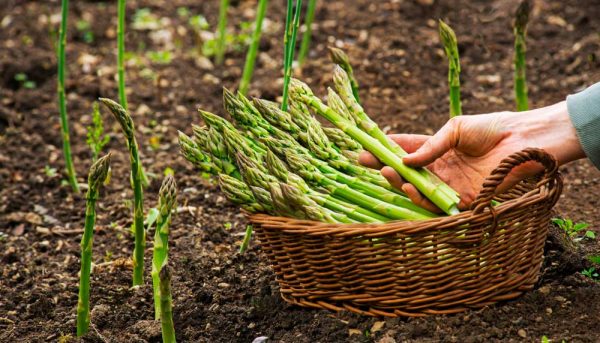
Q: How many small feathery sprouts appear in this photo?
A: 1